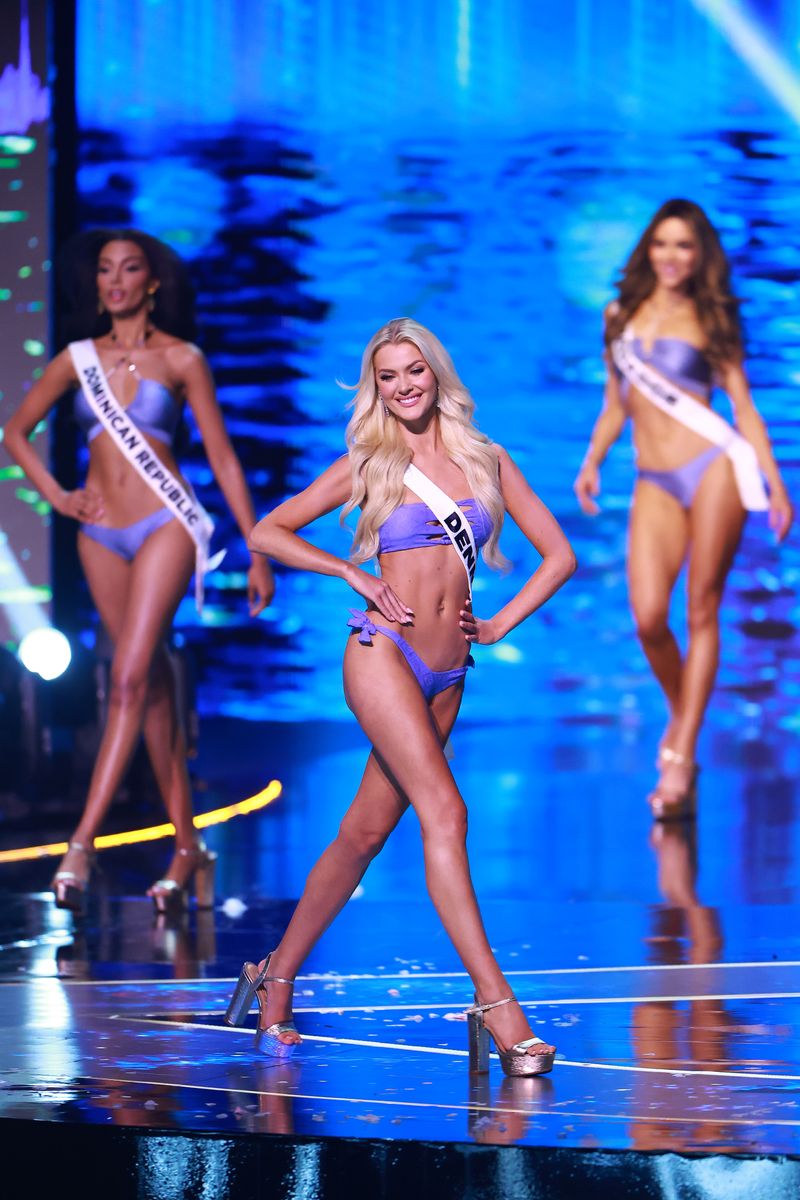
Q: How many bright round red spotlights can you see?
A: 0